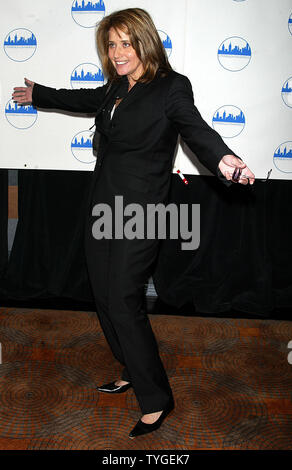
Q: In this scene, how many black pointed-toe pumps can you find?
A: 2